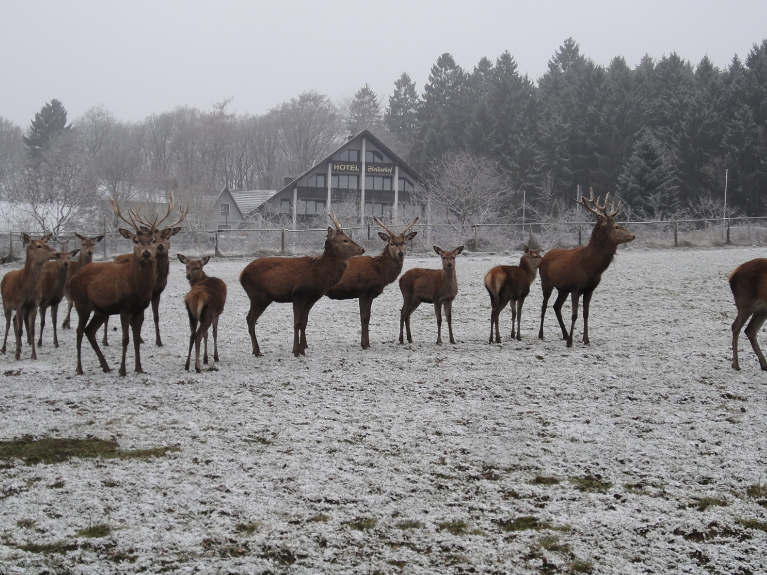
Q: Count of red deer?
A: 12